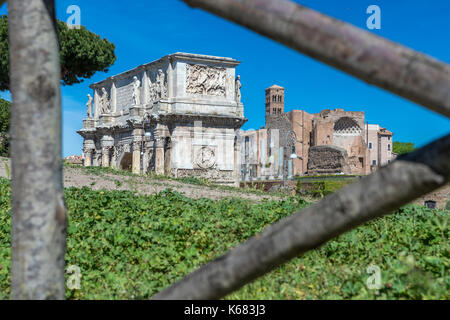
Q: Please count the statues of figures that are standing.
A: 5